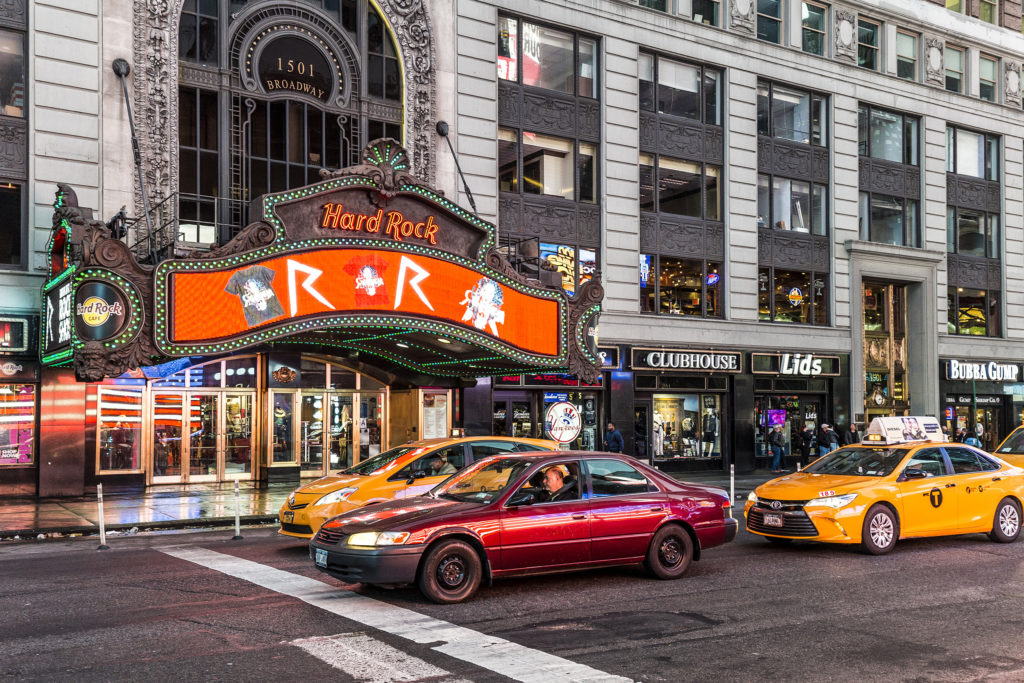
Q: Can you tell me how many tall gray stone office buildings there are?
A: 1